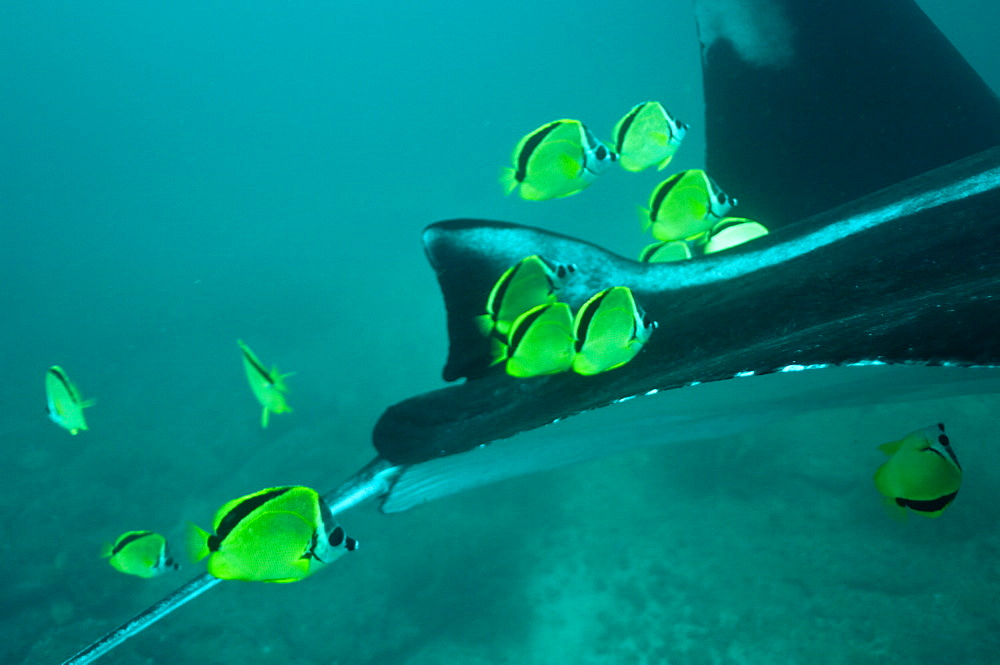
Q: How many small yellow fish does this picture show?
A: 13